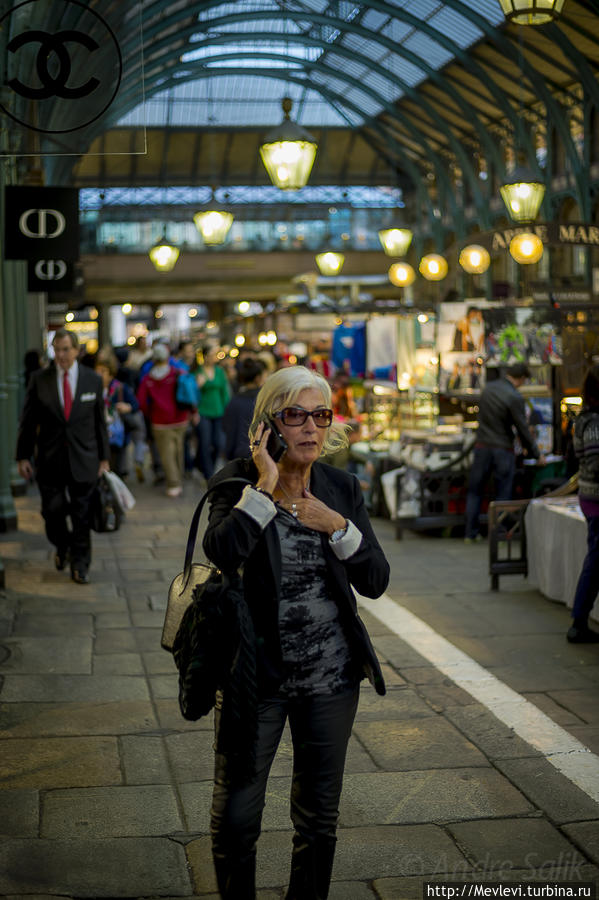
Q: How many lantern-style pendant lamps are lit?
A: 7